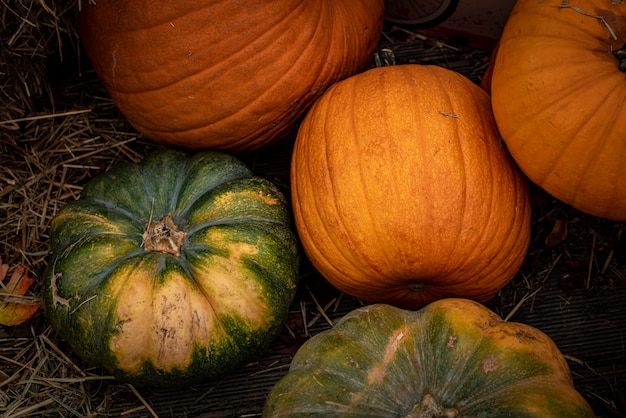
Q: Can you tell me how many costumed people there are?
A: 0